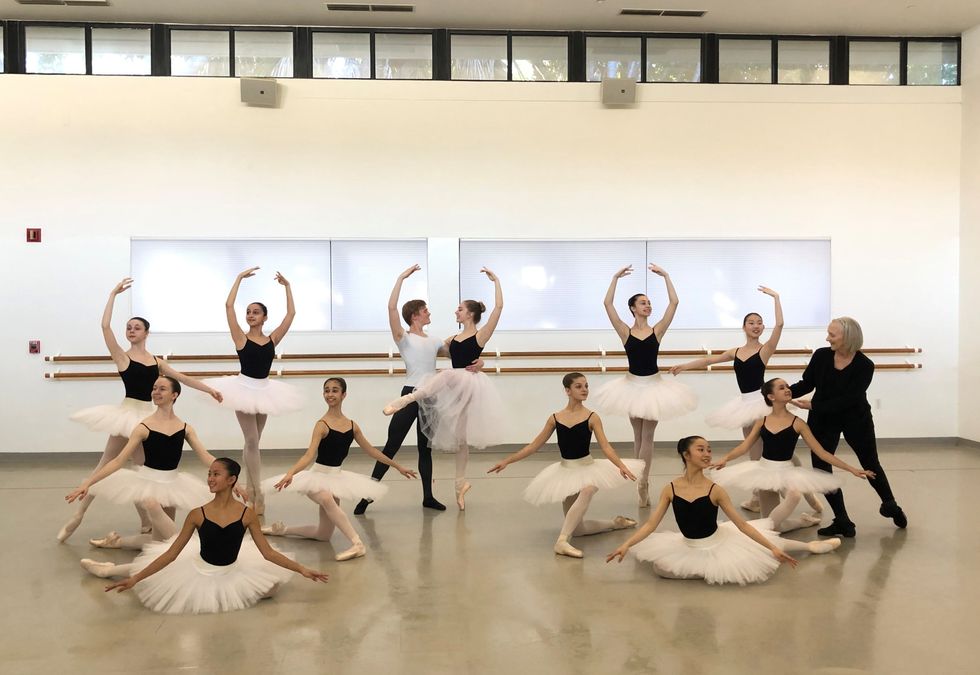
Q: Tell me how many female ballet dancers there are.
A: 11